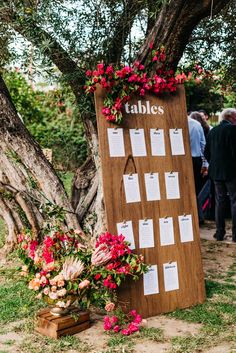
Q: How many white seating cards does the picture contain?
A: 13